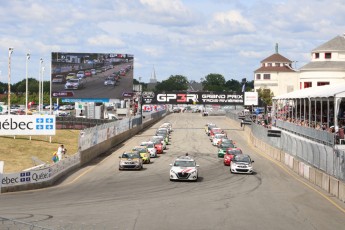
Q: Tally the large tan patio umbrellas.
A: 0